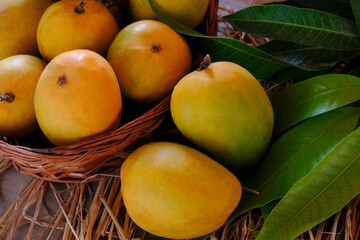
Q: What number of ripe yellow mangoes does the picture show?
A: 8